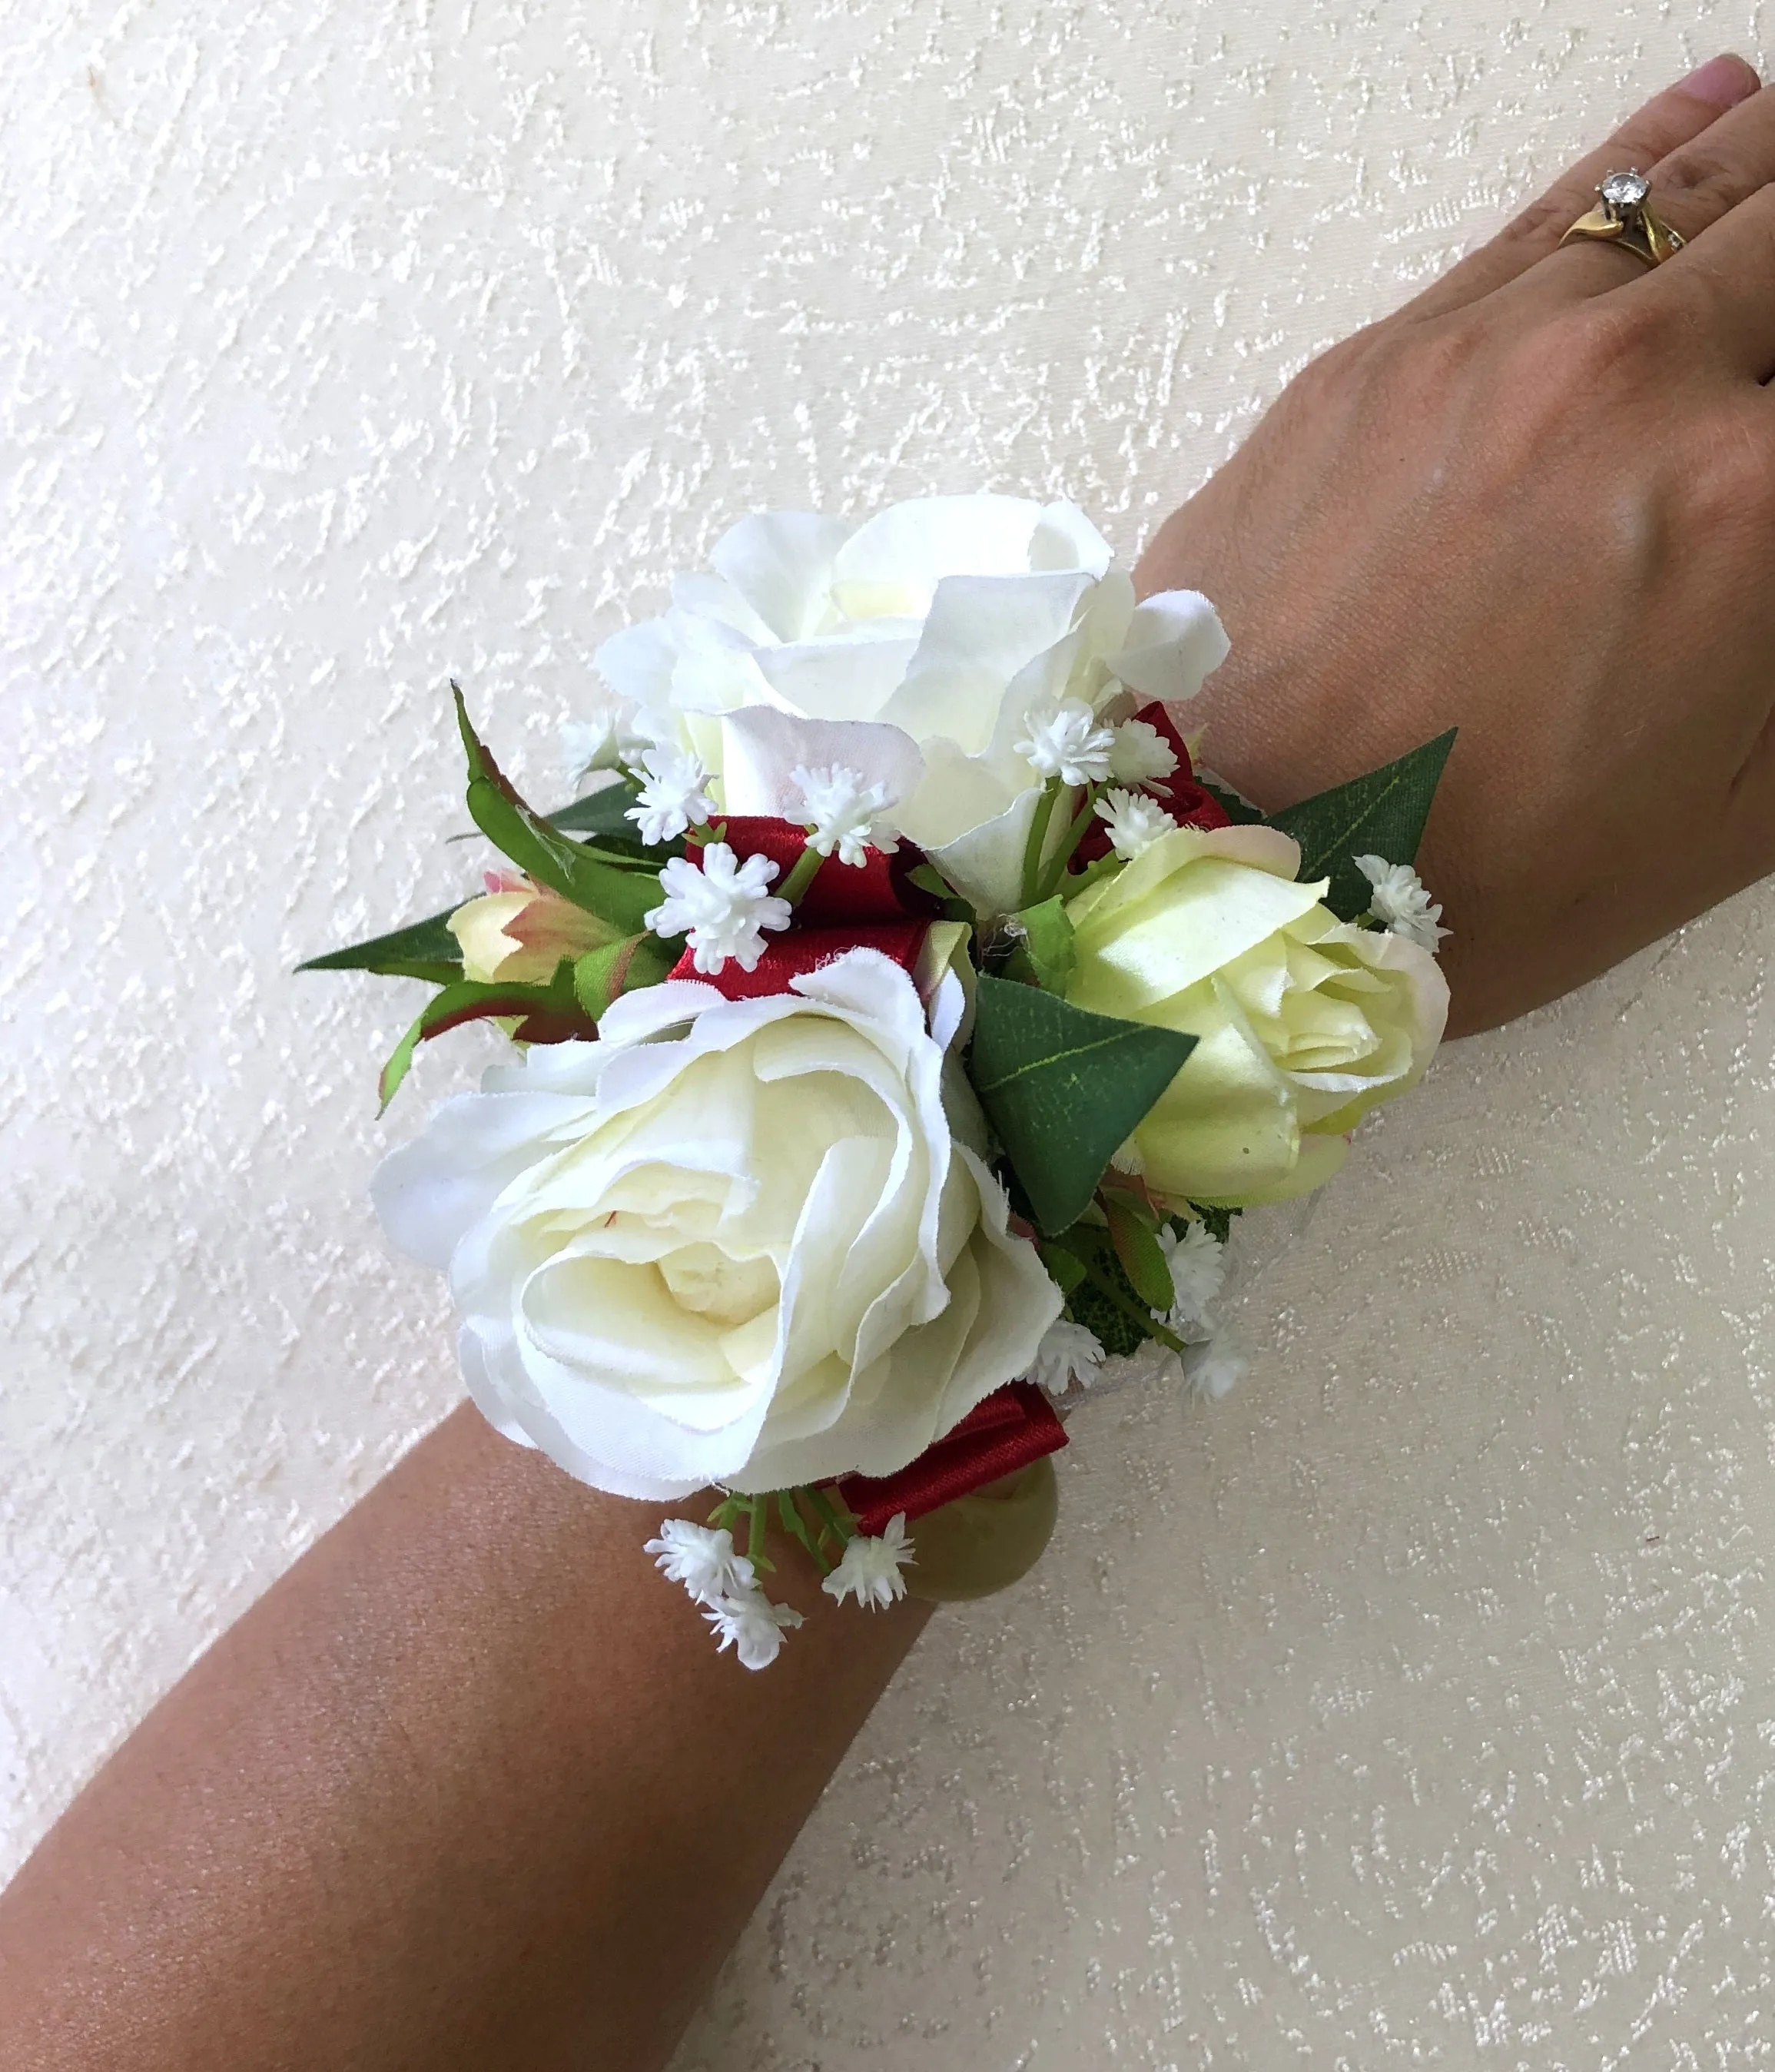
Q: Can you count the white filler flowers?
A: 14